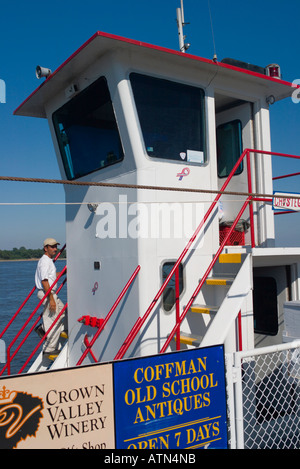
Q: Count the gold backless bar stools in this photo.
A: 0